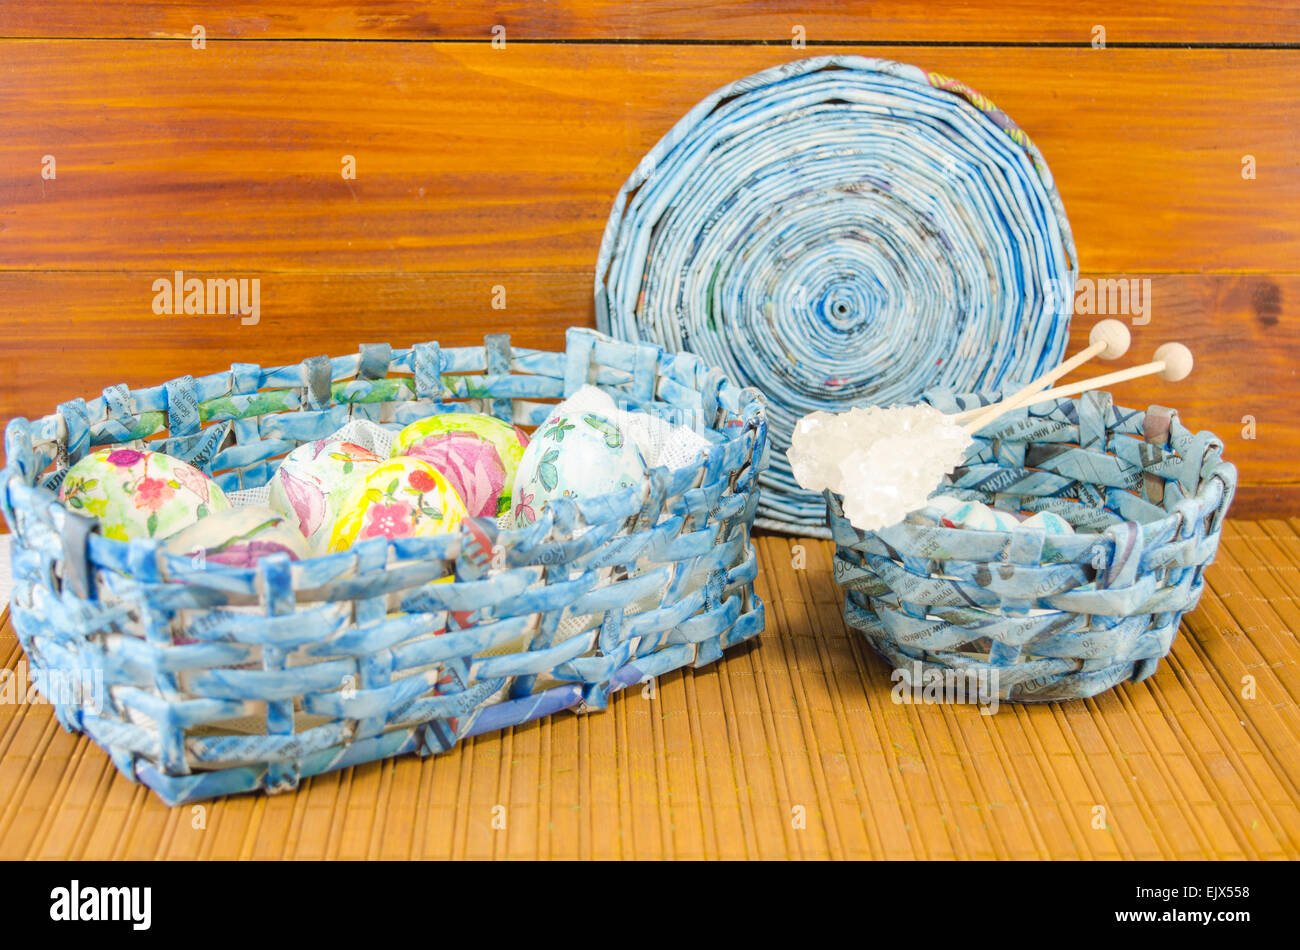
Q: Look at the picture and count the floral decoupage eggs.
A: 6